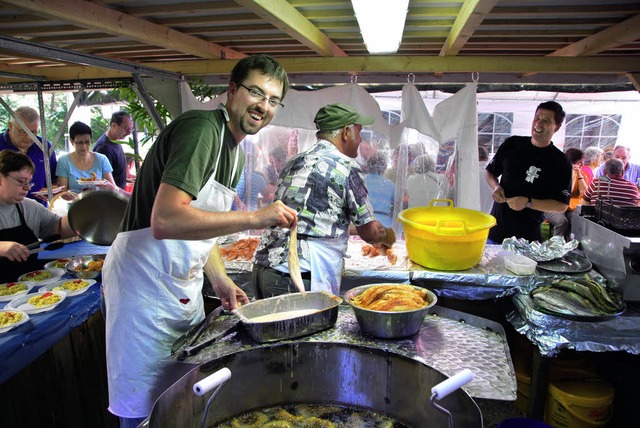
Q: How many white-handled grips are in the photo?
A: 2